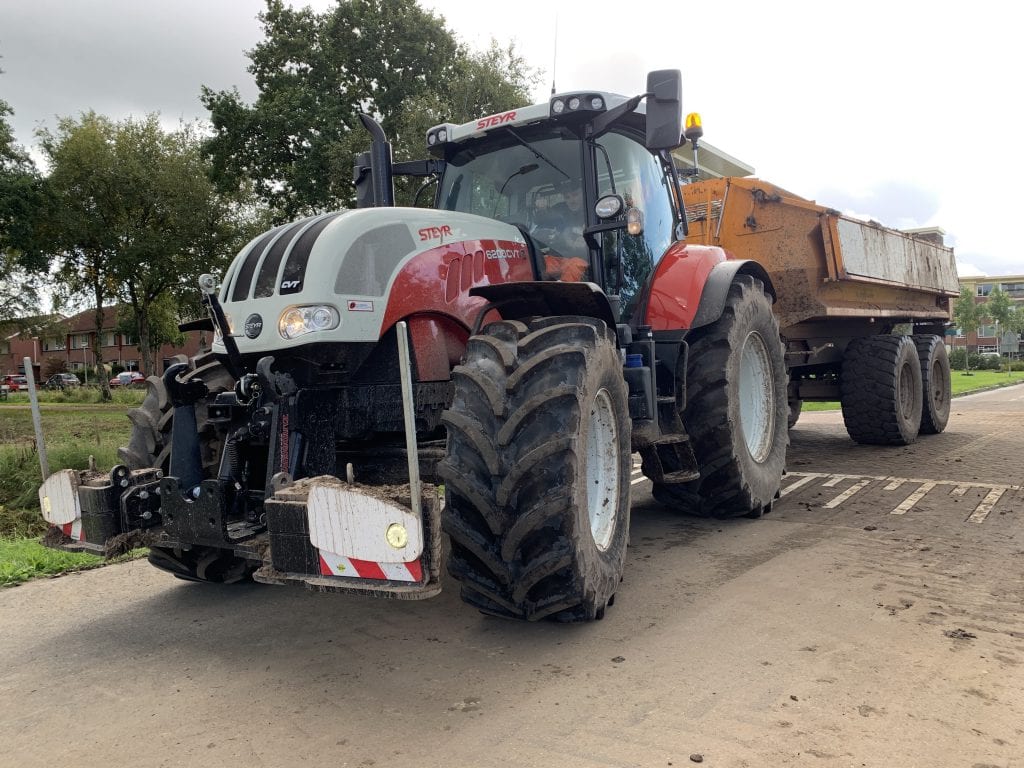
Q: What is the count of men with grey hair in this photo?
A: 0